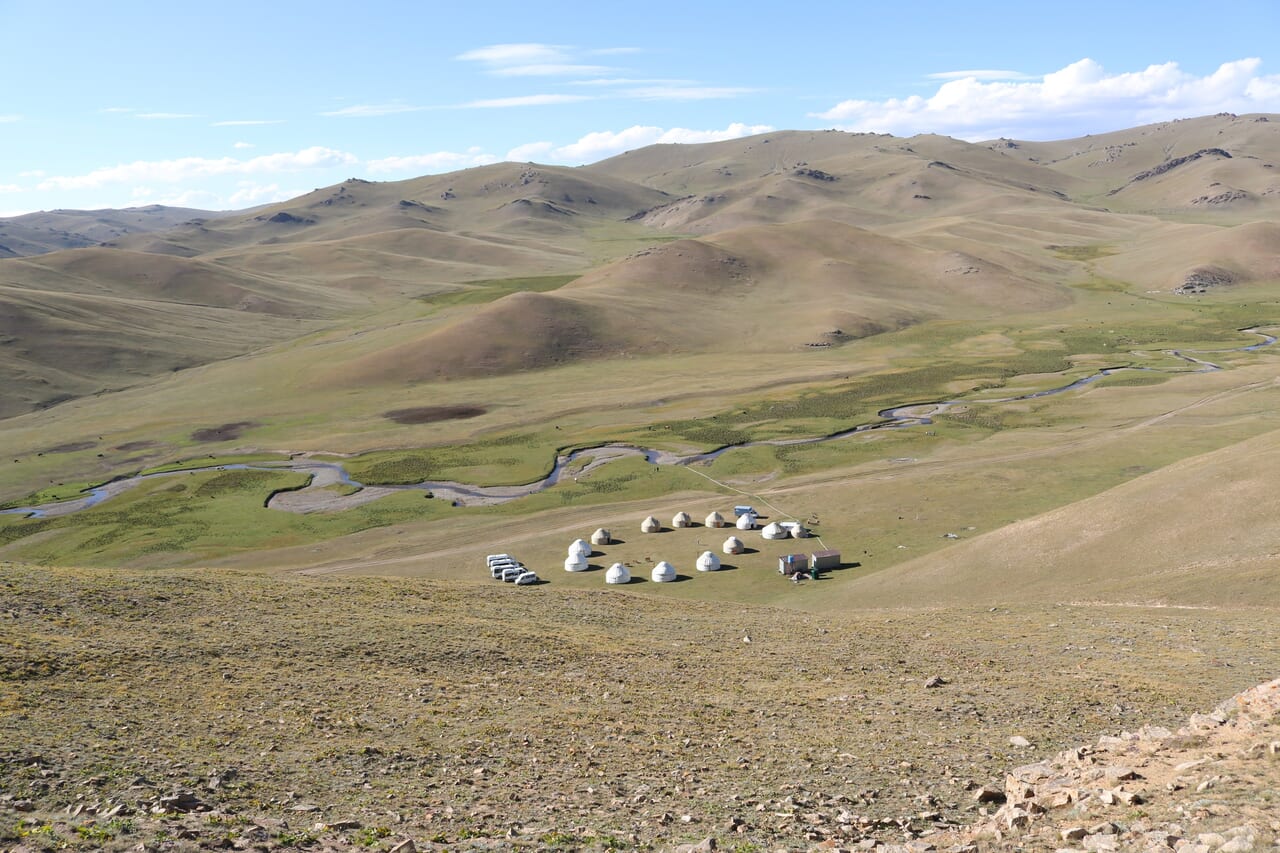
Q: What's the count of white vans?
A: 5